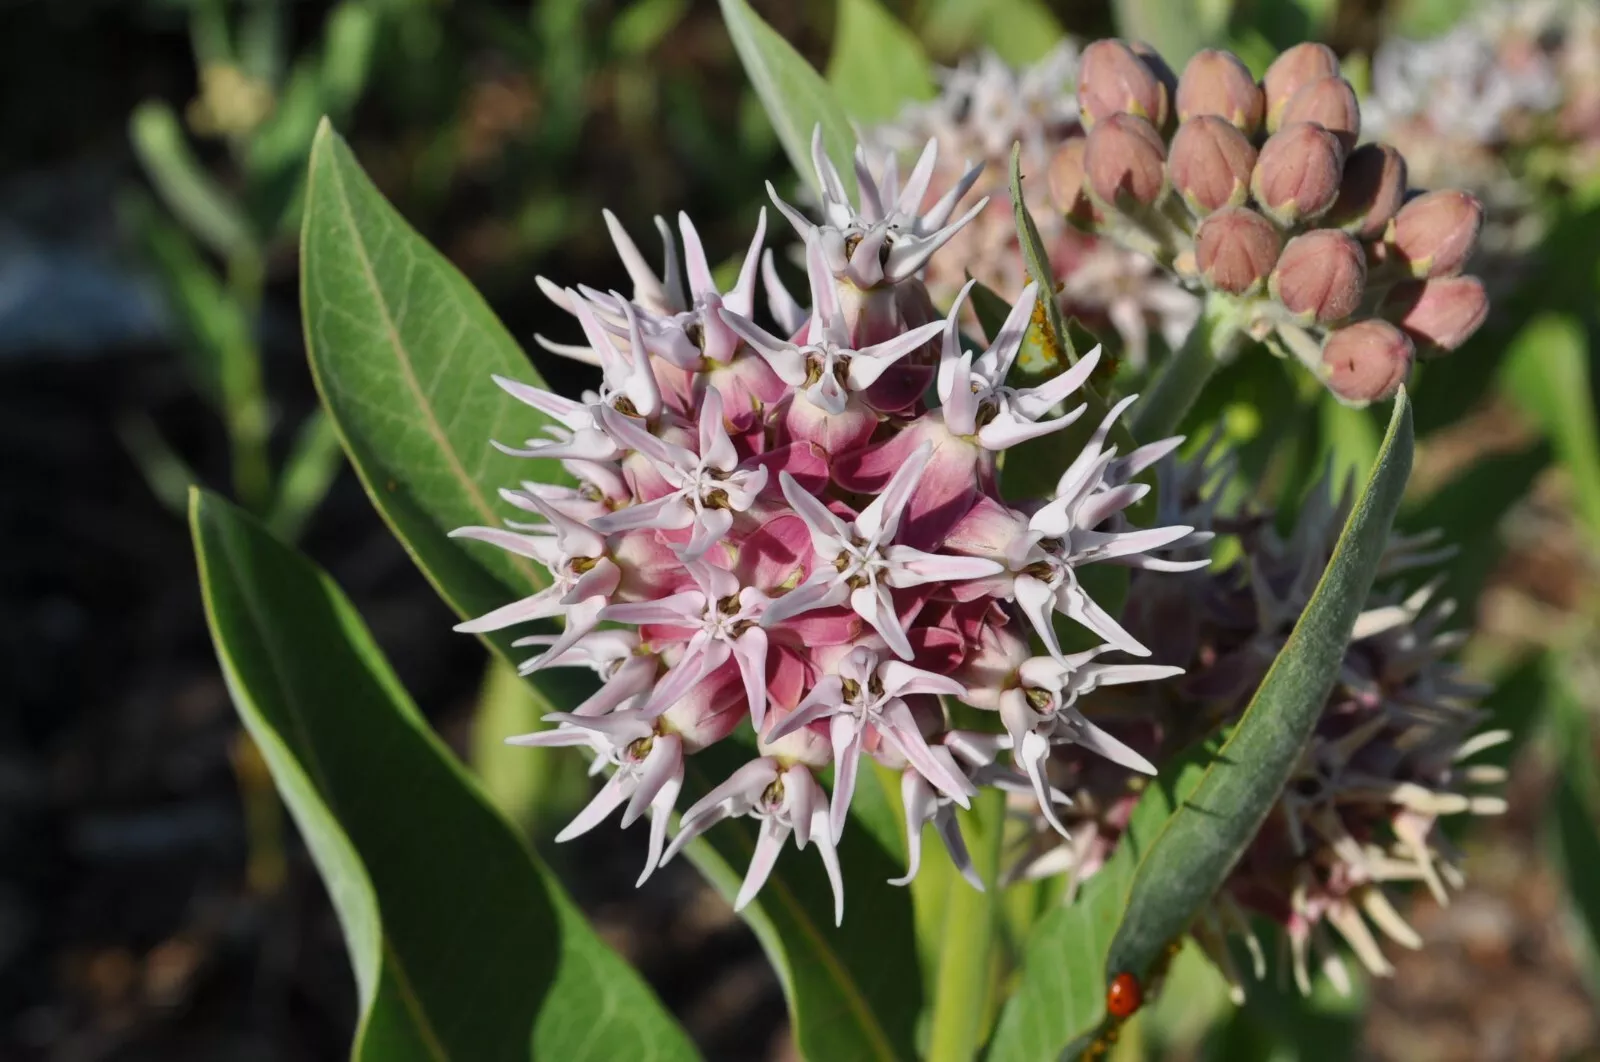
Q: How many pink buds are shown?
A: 15